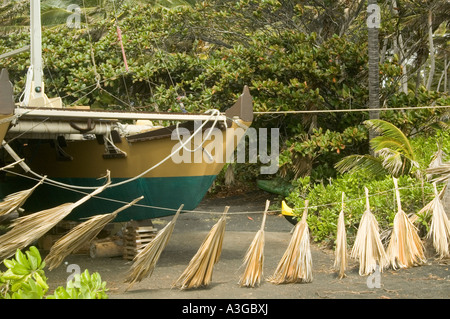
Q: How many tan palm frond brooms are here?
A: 11